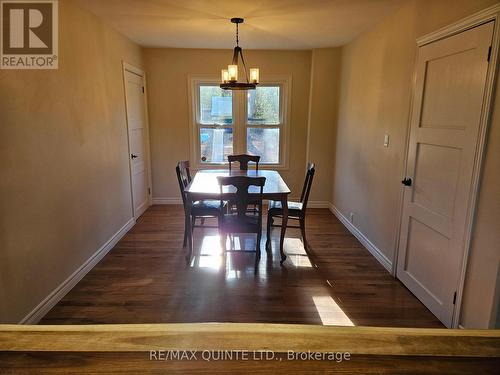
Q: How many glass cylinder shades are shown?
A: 3